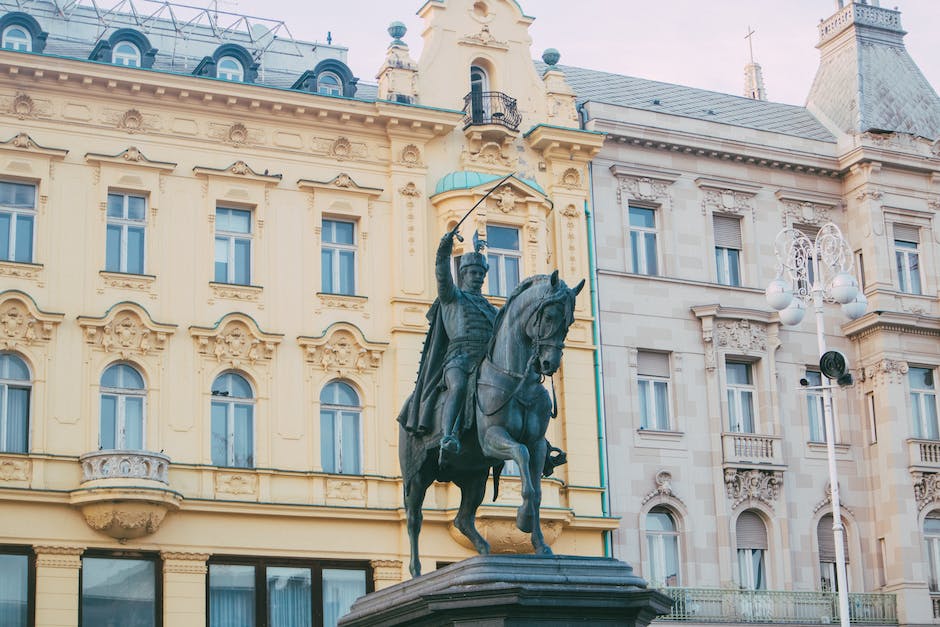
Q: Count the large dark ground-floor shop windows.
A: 3